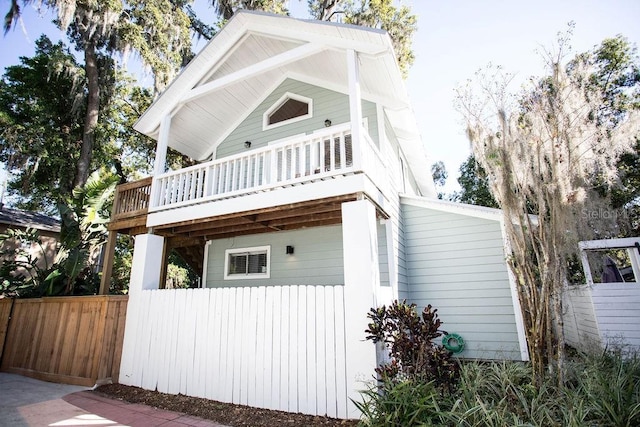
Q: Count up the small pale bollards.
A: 0